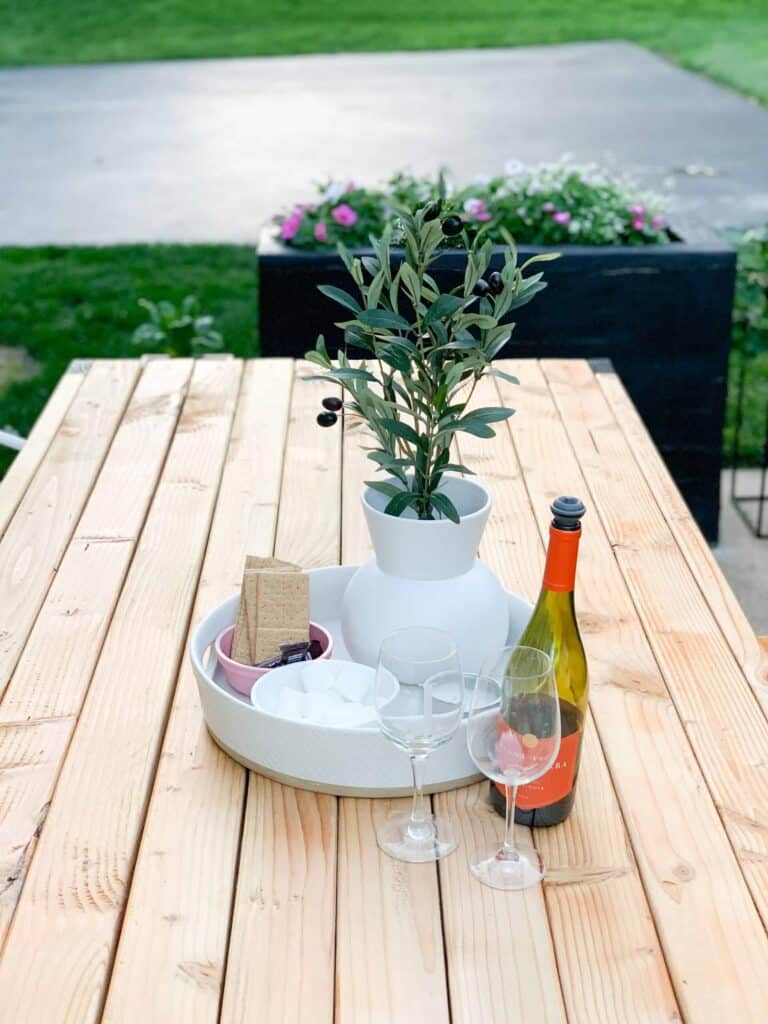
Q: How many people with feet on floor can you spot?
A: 0